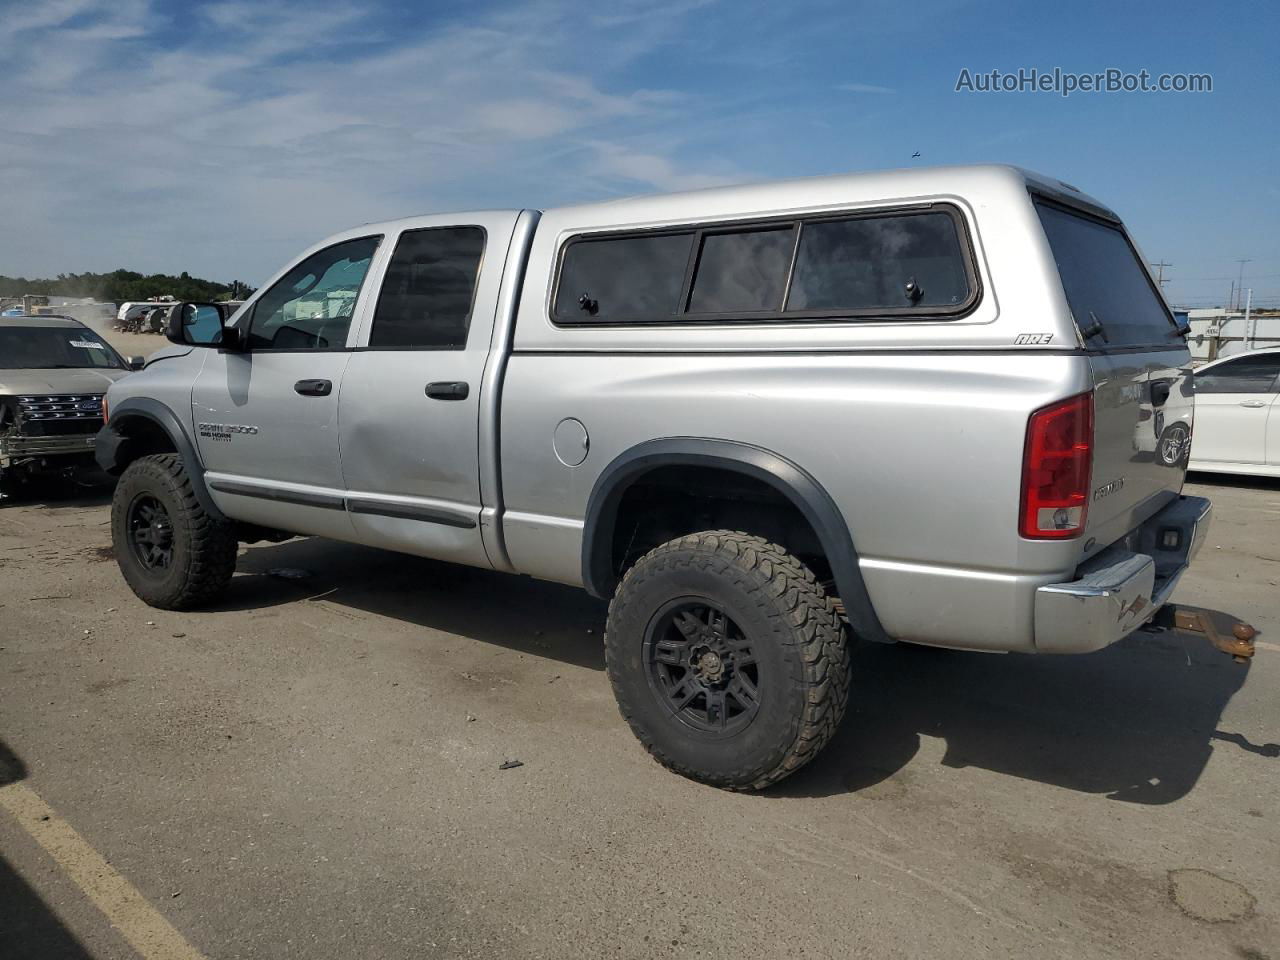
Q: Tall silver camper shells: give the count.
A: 1